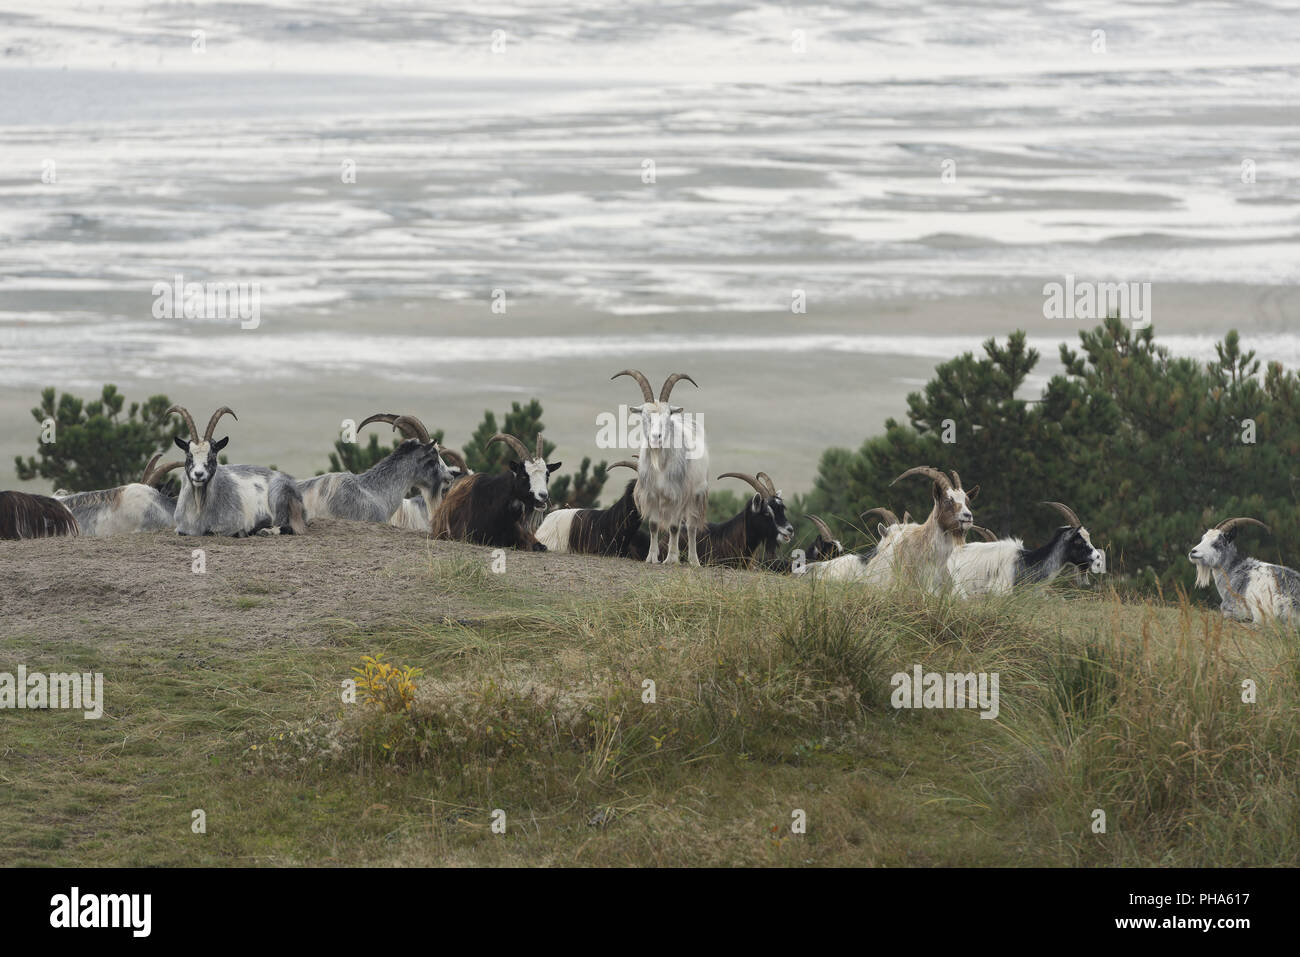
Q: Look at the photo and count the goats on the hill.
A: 15